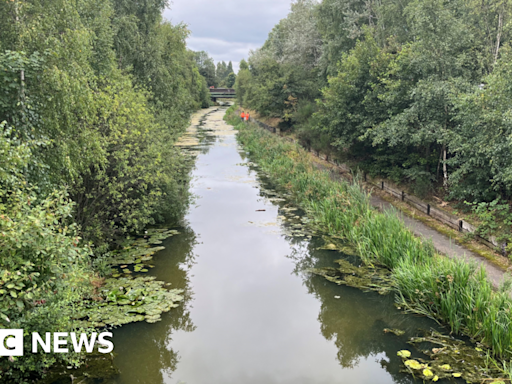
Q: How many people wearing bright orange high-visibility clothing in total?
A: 2